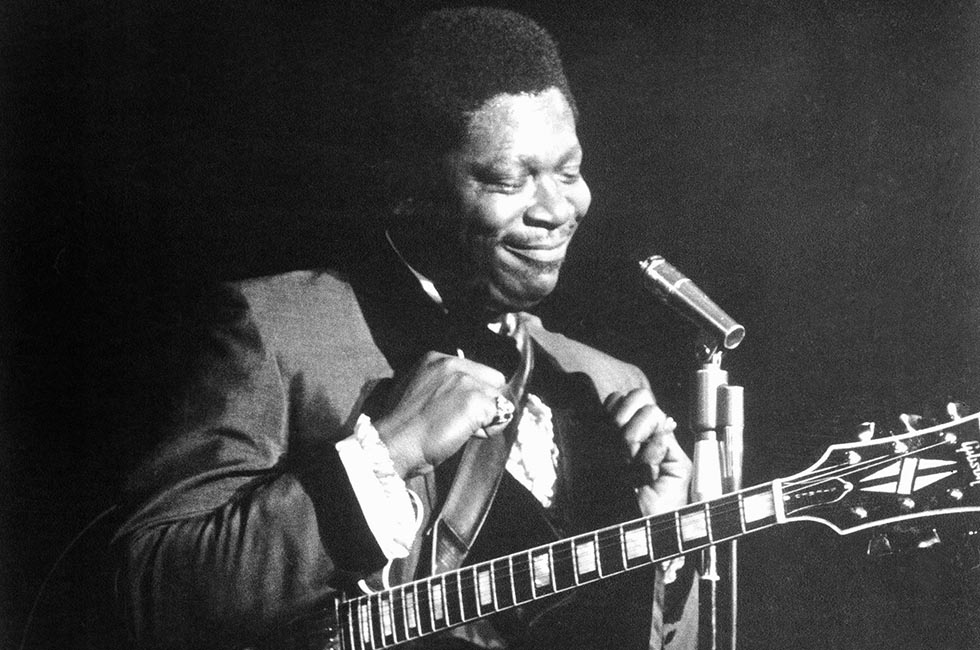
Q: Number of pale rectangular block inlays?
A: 10